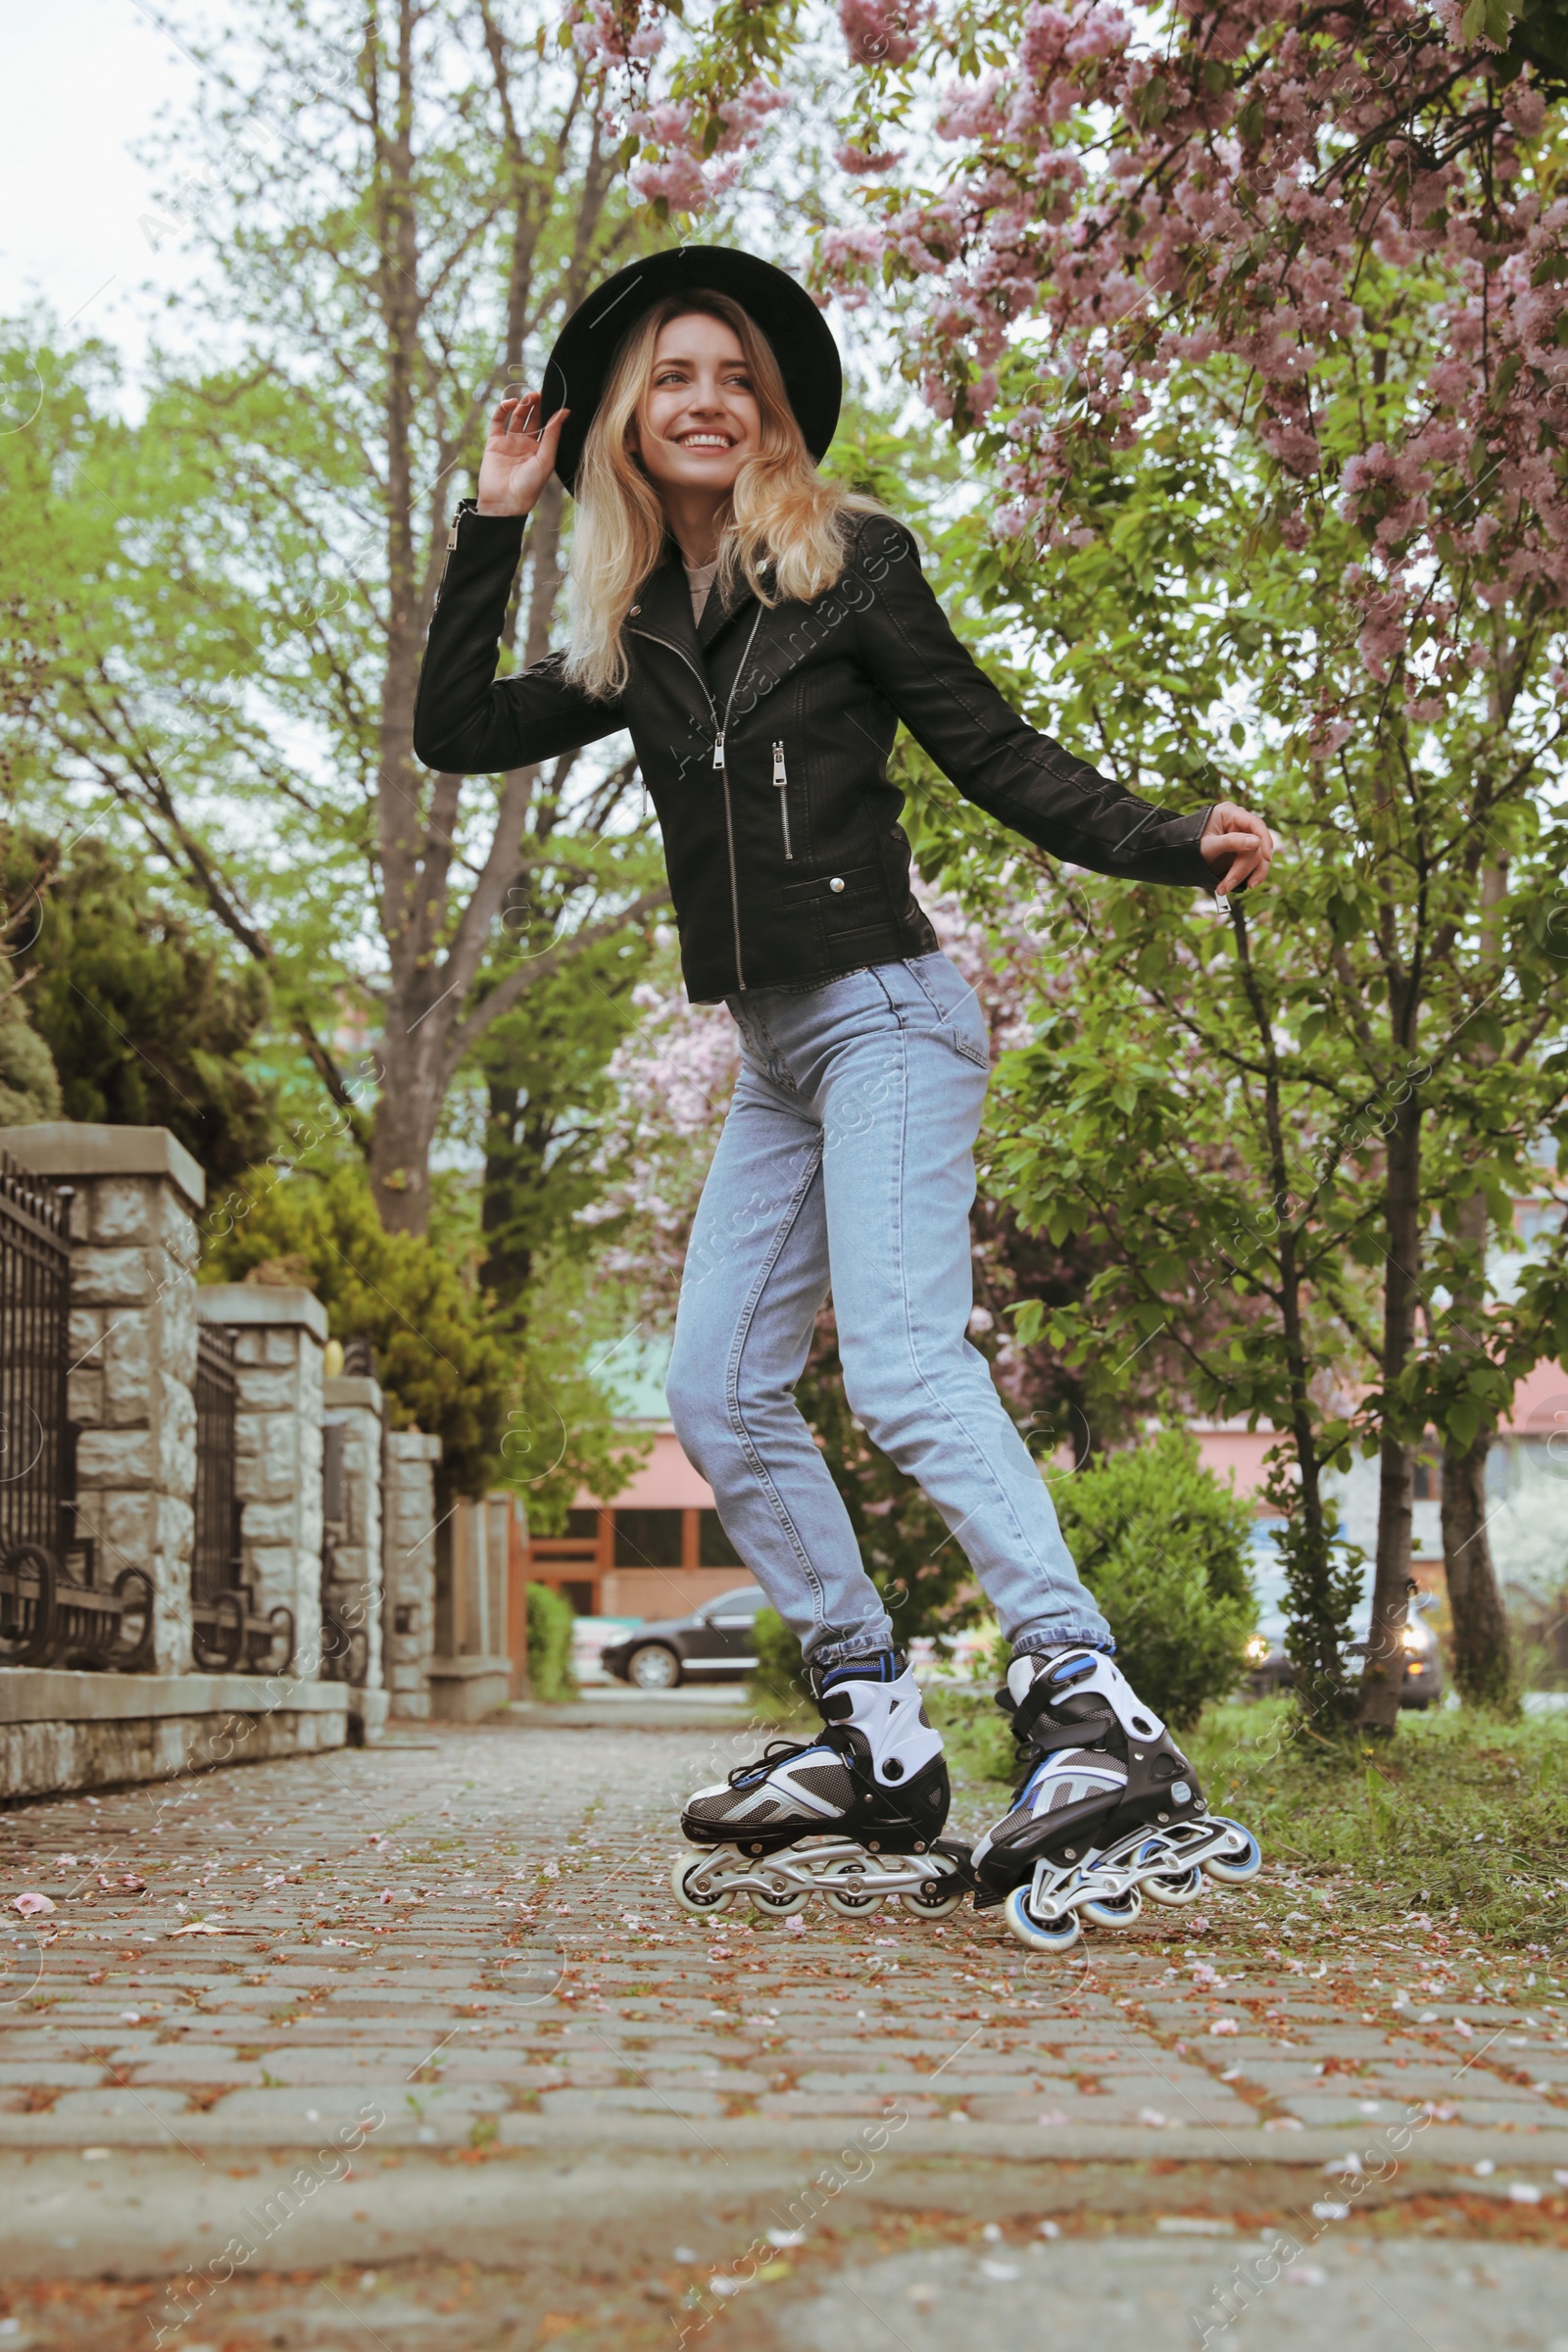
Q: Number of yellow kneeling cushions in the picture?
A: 0